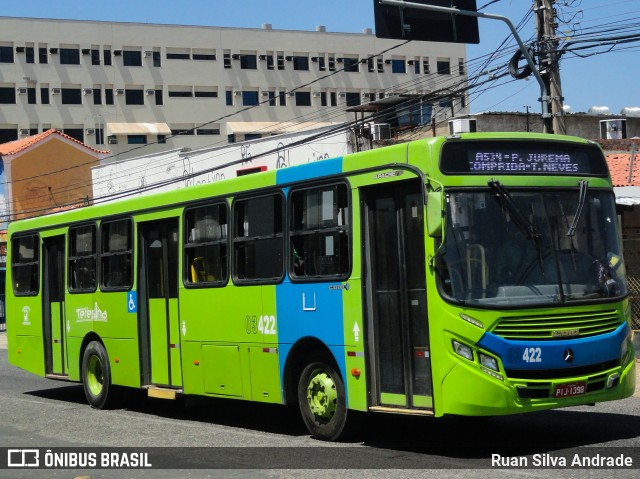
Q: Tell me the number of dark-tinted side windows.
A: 6